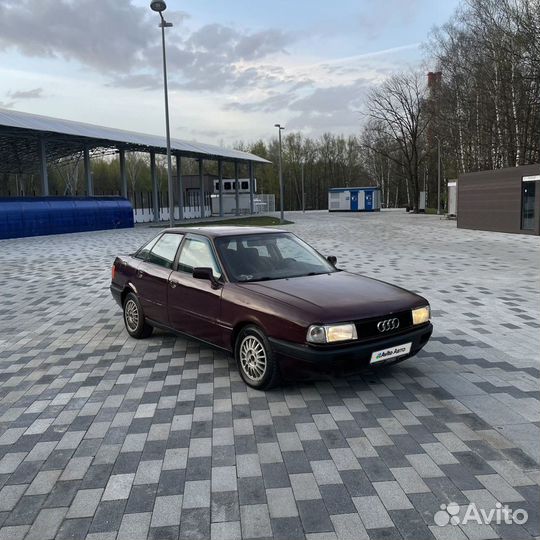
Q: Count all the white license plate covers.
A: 1